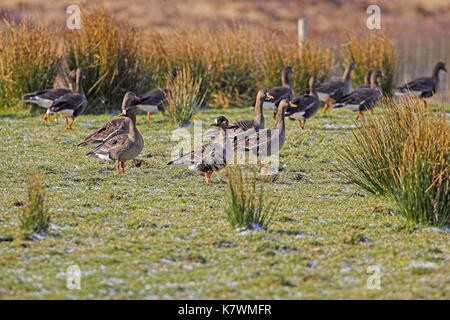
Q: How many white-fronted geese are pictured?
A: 14